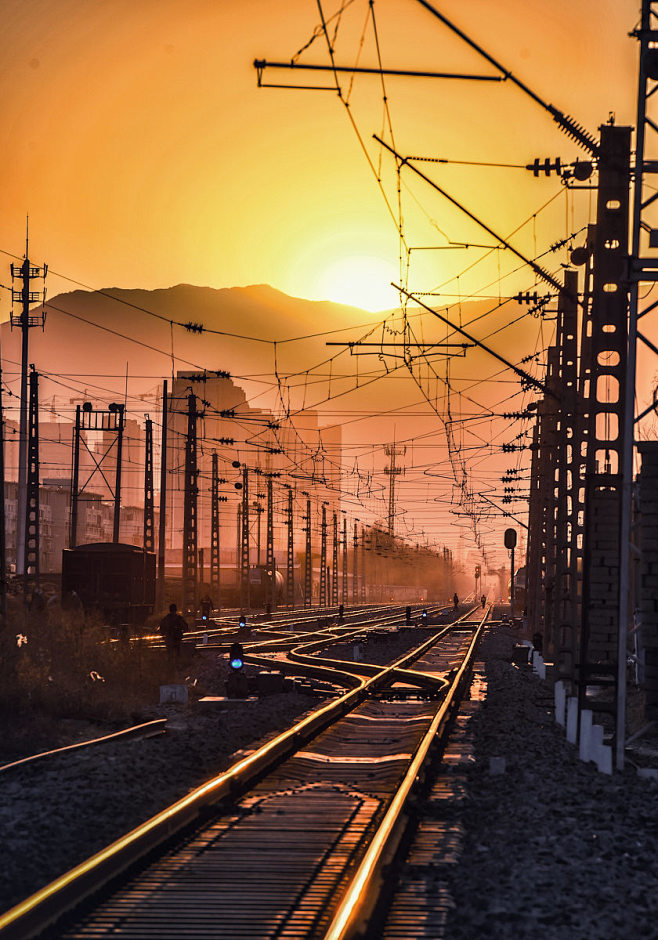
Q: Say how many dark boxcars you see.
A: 1